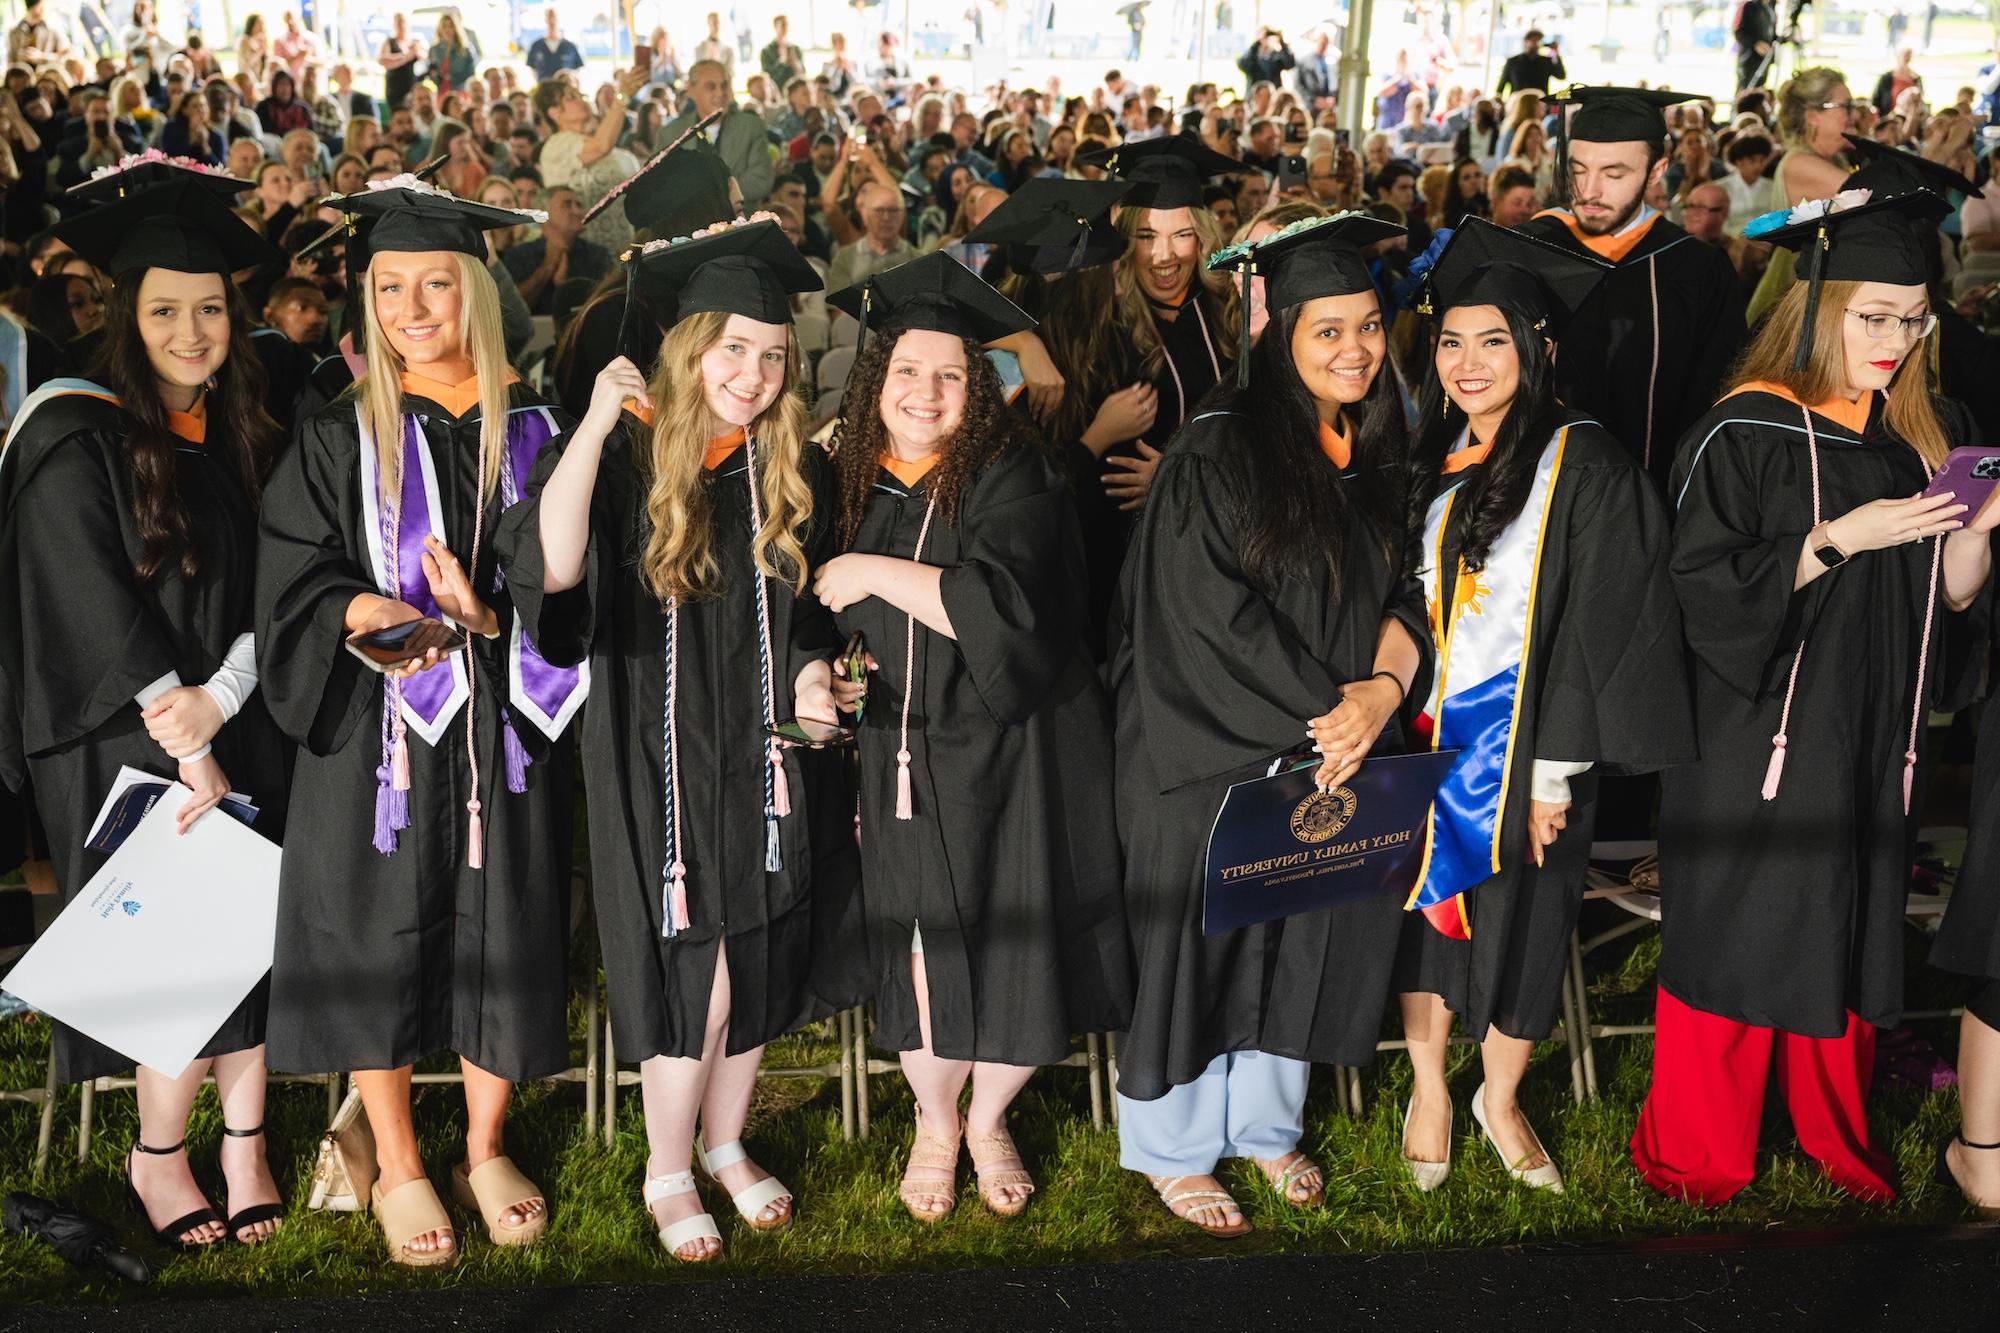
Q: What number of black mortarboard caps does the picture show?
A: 14